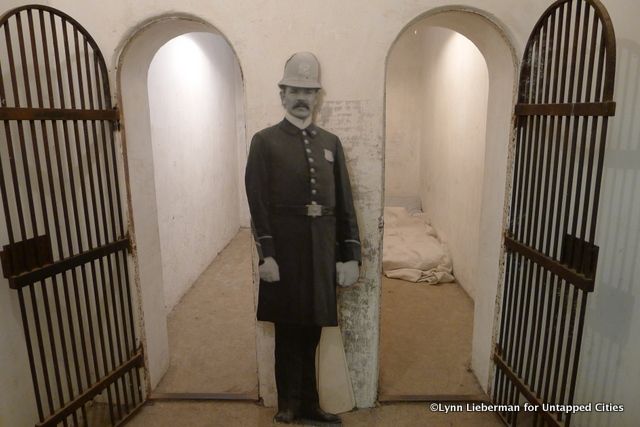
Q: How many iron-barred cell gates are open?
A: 2